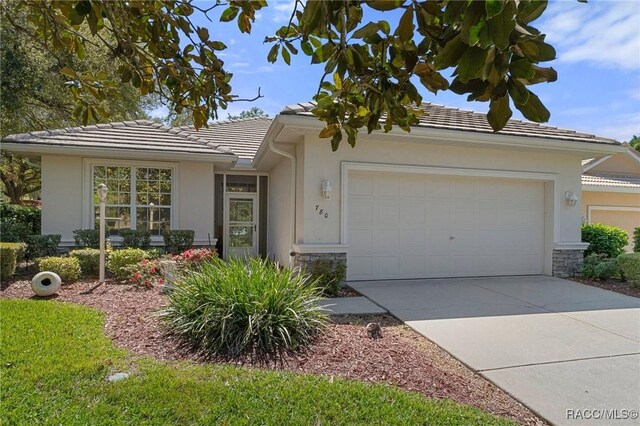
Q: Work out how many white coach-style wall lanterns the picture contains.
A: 2